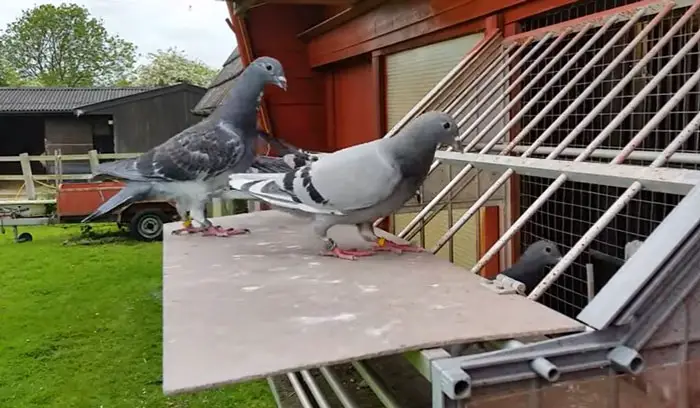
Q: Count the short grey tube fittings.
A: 3